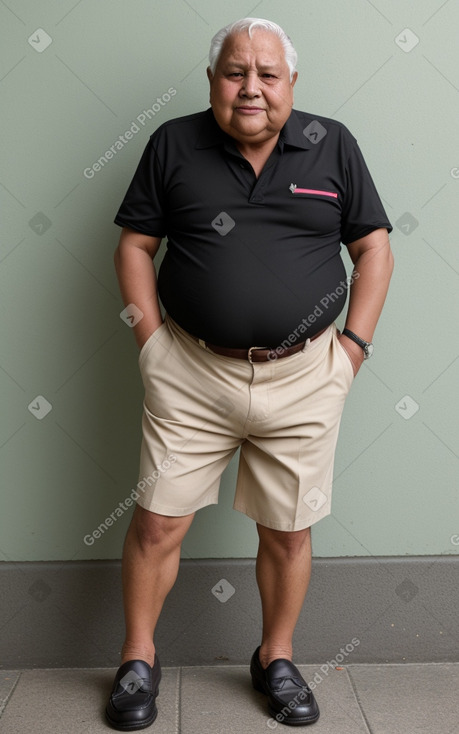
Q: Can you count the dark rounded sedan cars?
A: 0